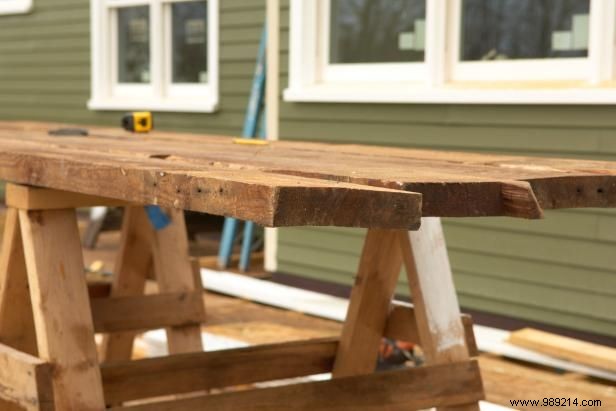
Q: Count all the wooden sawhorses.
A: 2